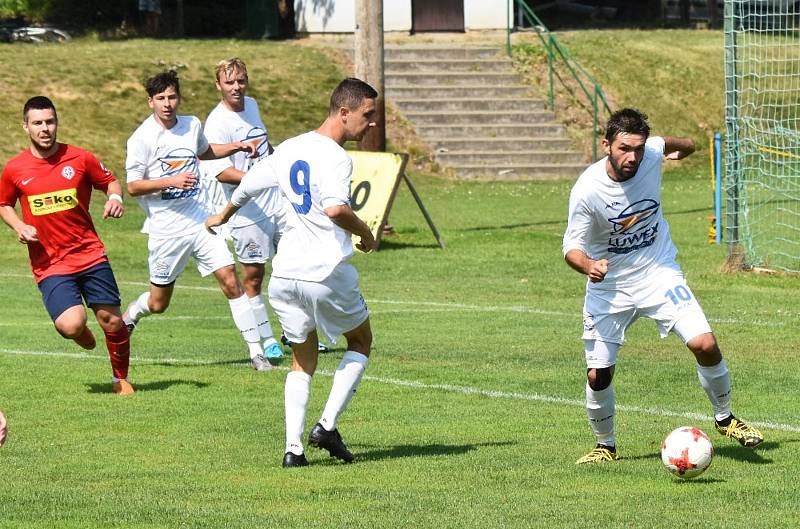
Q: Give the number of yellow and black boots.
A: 2